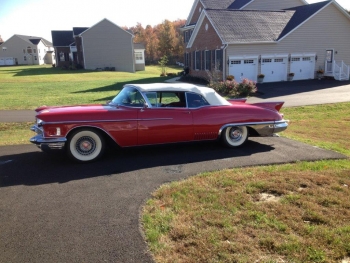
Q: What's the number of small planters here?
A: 4